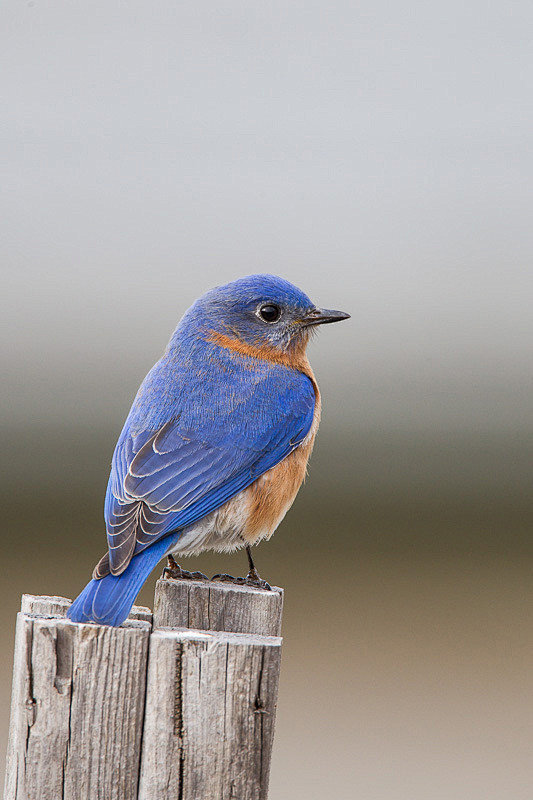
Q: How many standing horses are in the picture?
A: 0